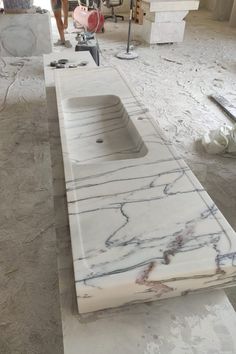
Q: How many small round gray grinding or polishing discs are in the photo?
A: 5